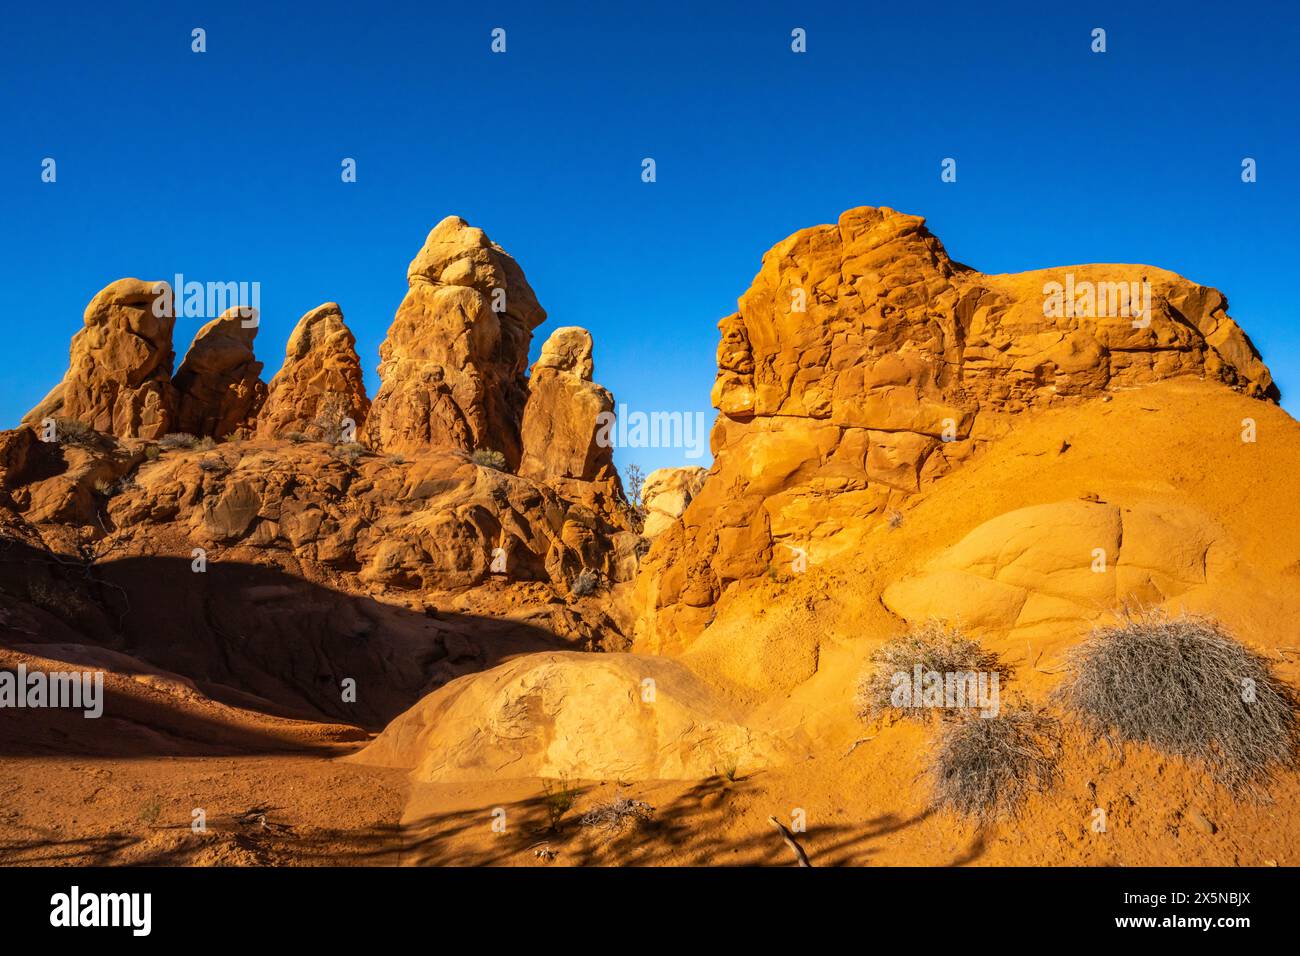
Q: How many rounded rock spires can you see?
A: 5